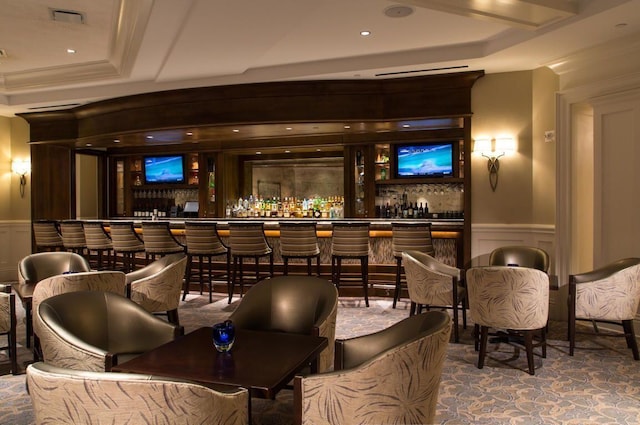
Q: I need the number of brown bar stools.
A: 10